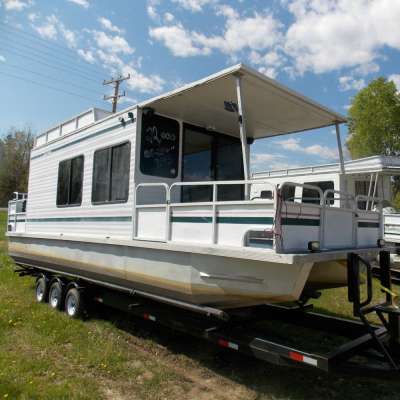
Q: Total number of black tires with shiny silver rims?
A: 3